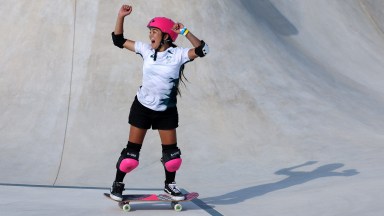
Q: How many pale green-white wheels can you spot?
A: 2